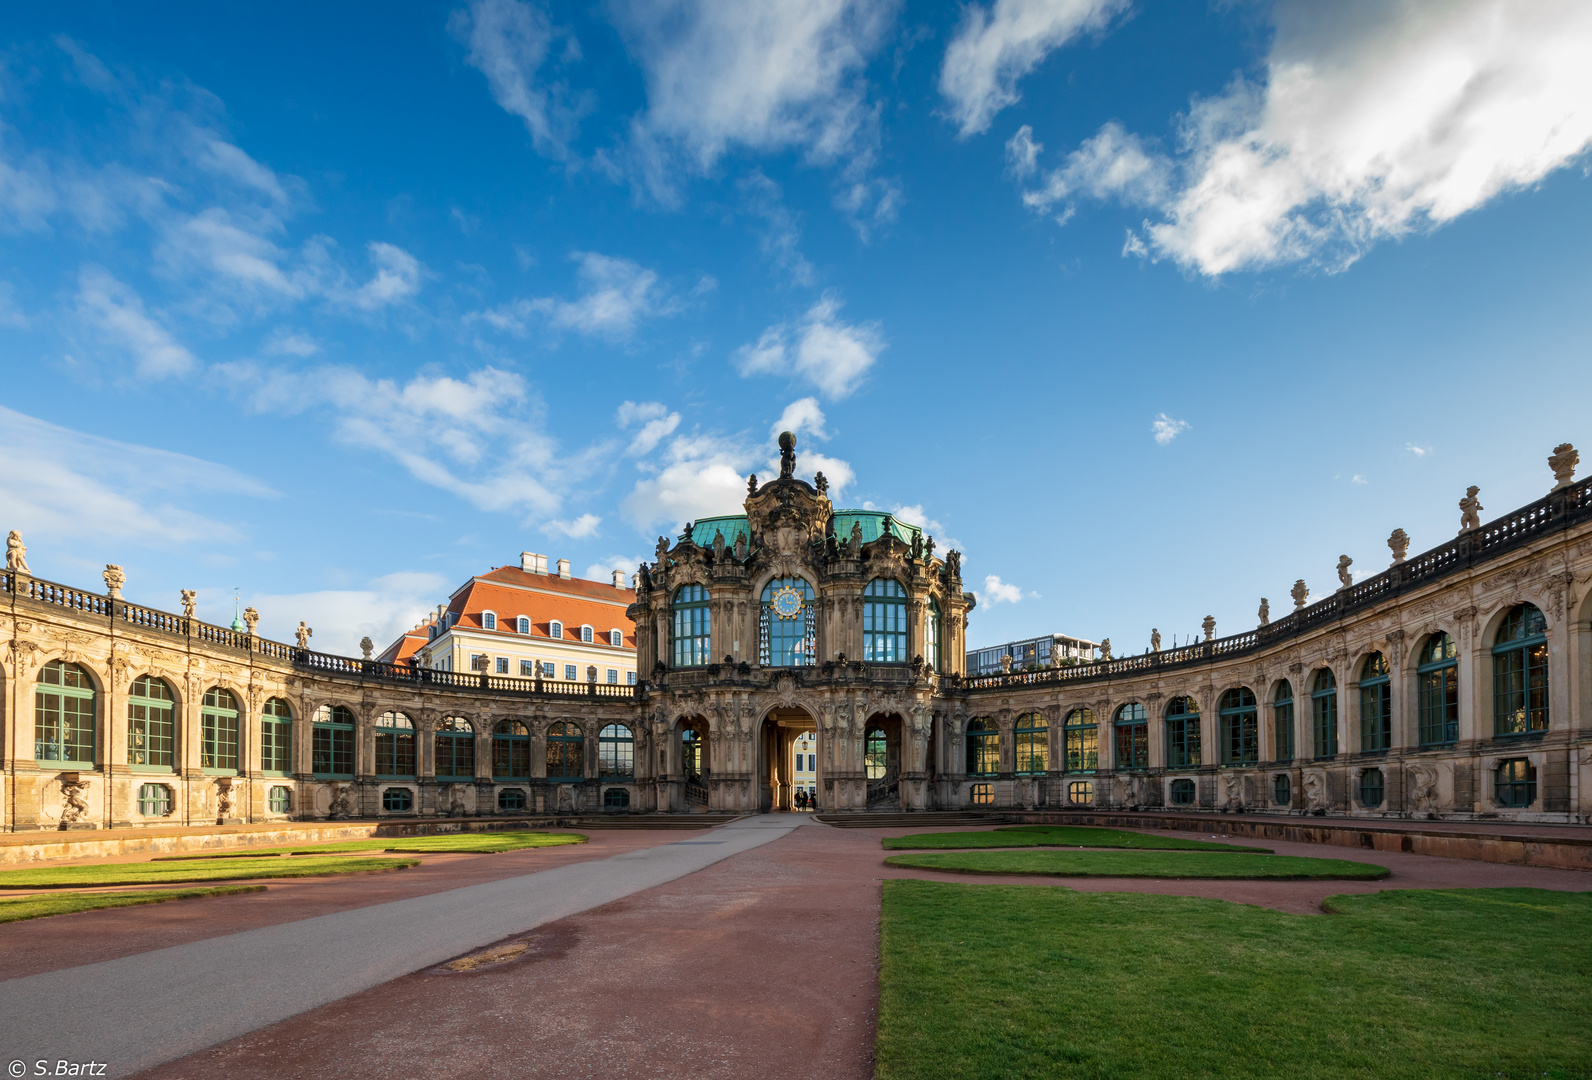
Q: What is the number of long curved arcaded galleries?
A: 2